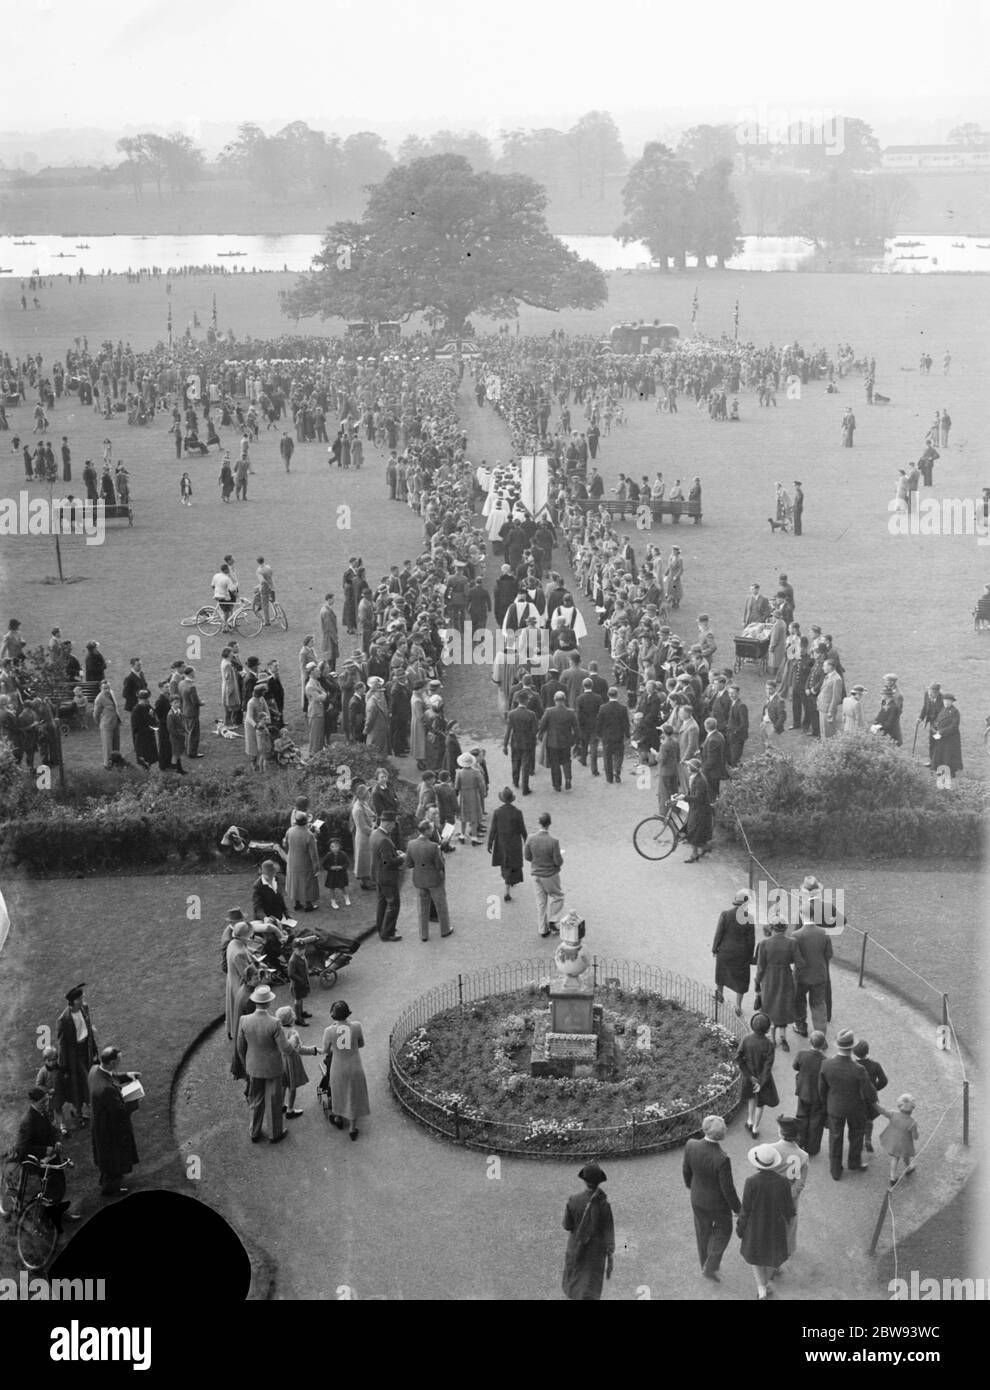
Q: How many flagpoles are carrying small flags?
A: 4